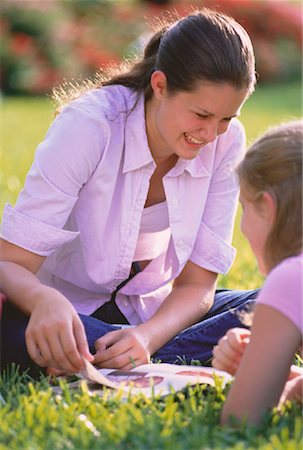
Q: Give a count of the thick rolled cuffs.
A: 2